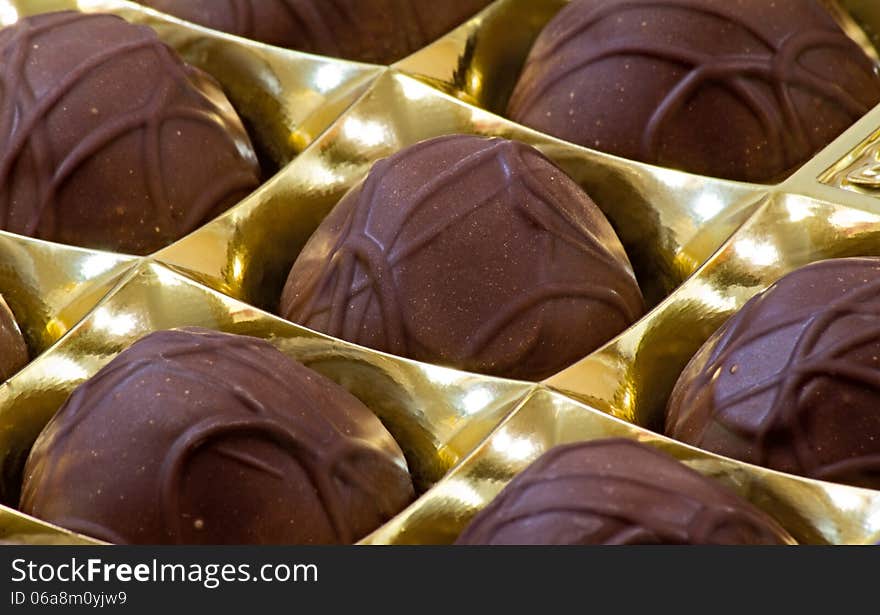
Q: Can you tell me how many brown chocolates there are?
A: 8